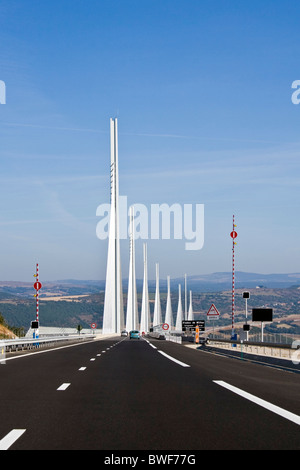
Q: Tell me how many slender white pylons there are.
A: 7